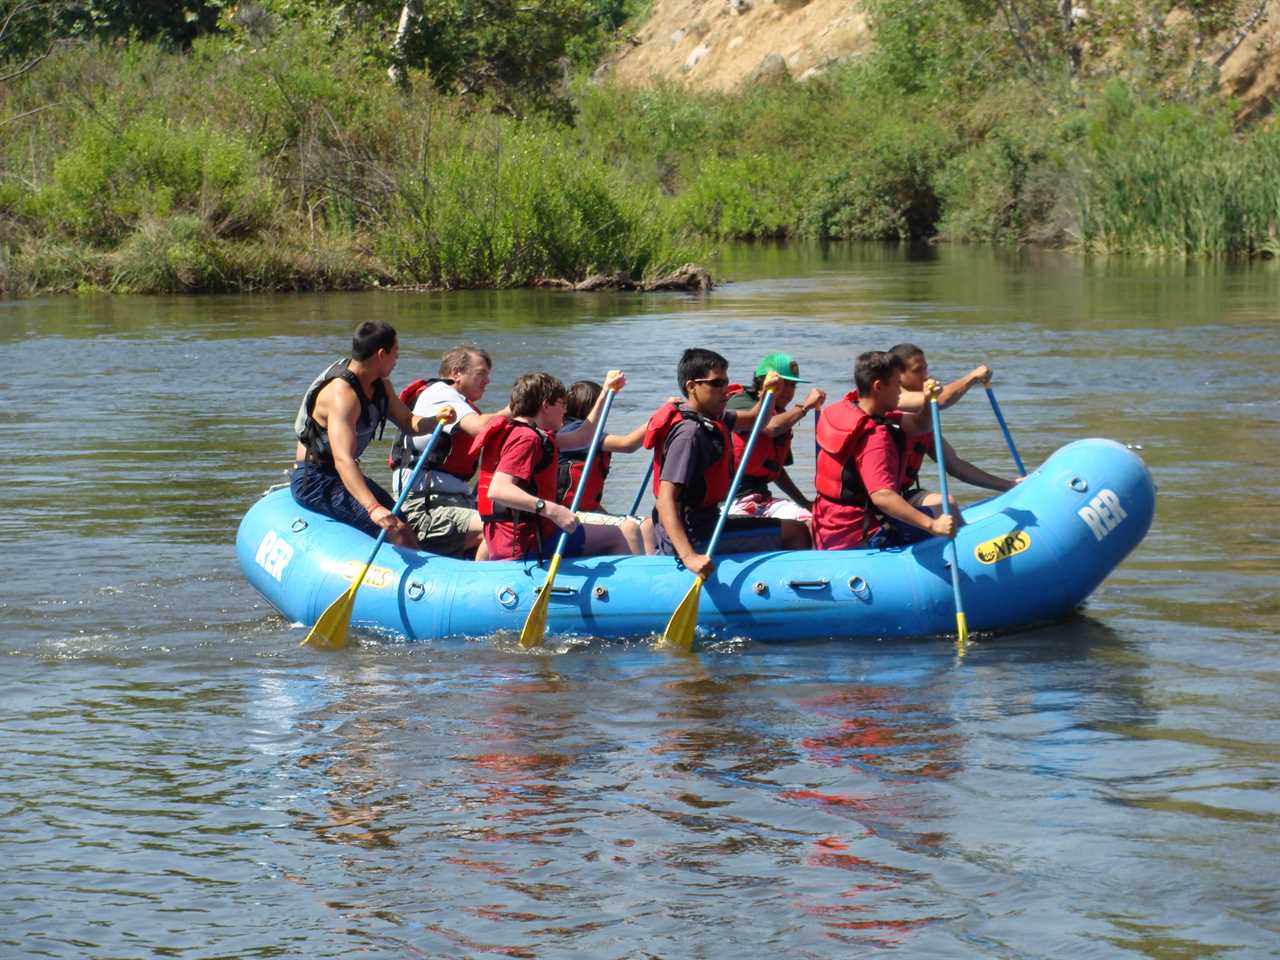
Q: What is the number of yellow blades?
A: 4